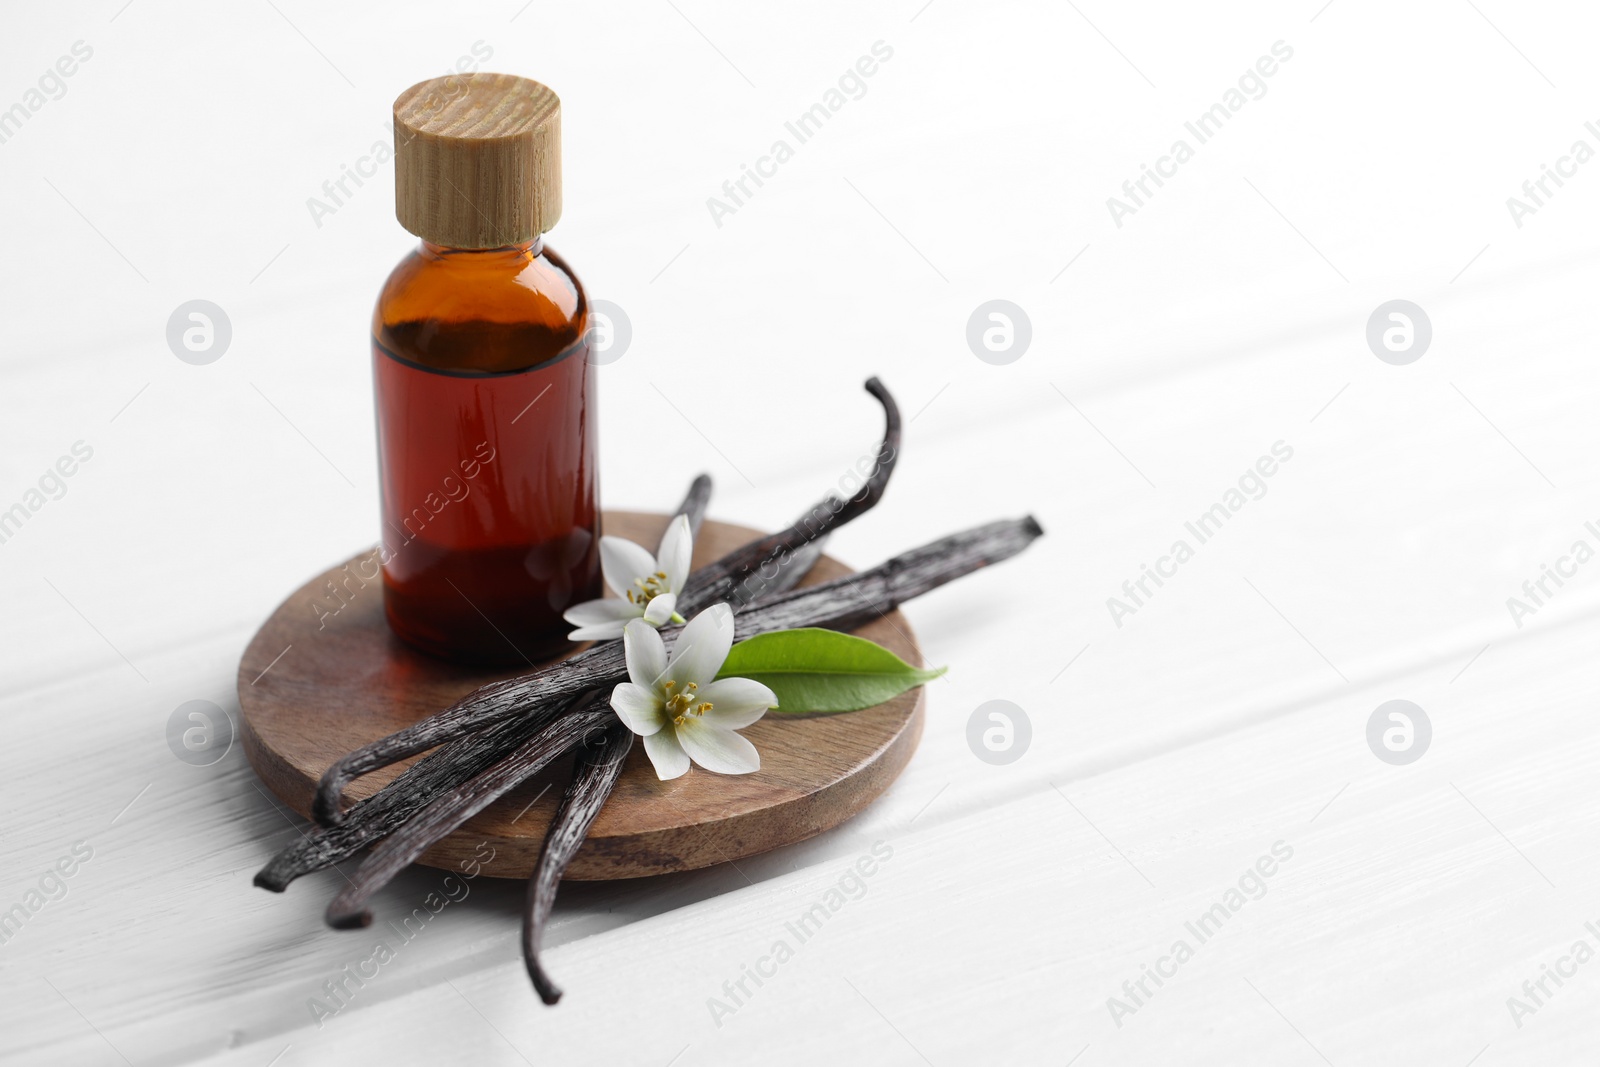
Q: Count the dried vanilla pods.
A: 4